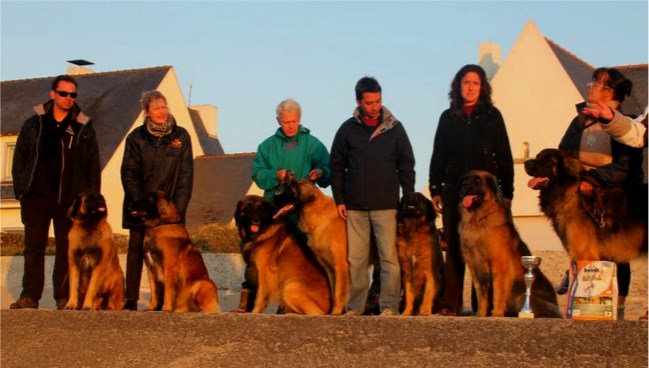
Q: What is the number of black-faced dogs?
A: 7